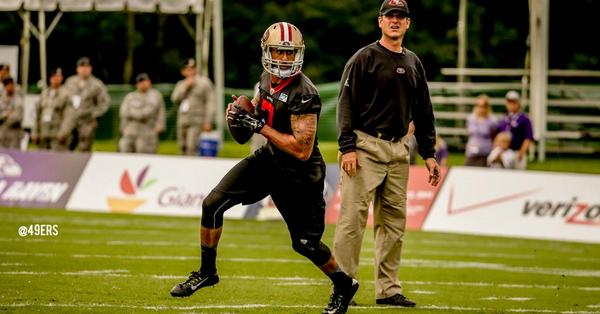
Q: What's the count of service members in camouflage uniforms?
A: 6